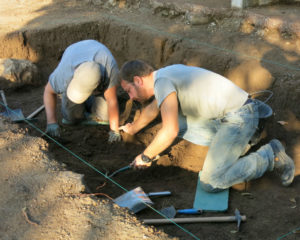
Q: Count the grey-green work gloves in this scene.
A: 2